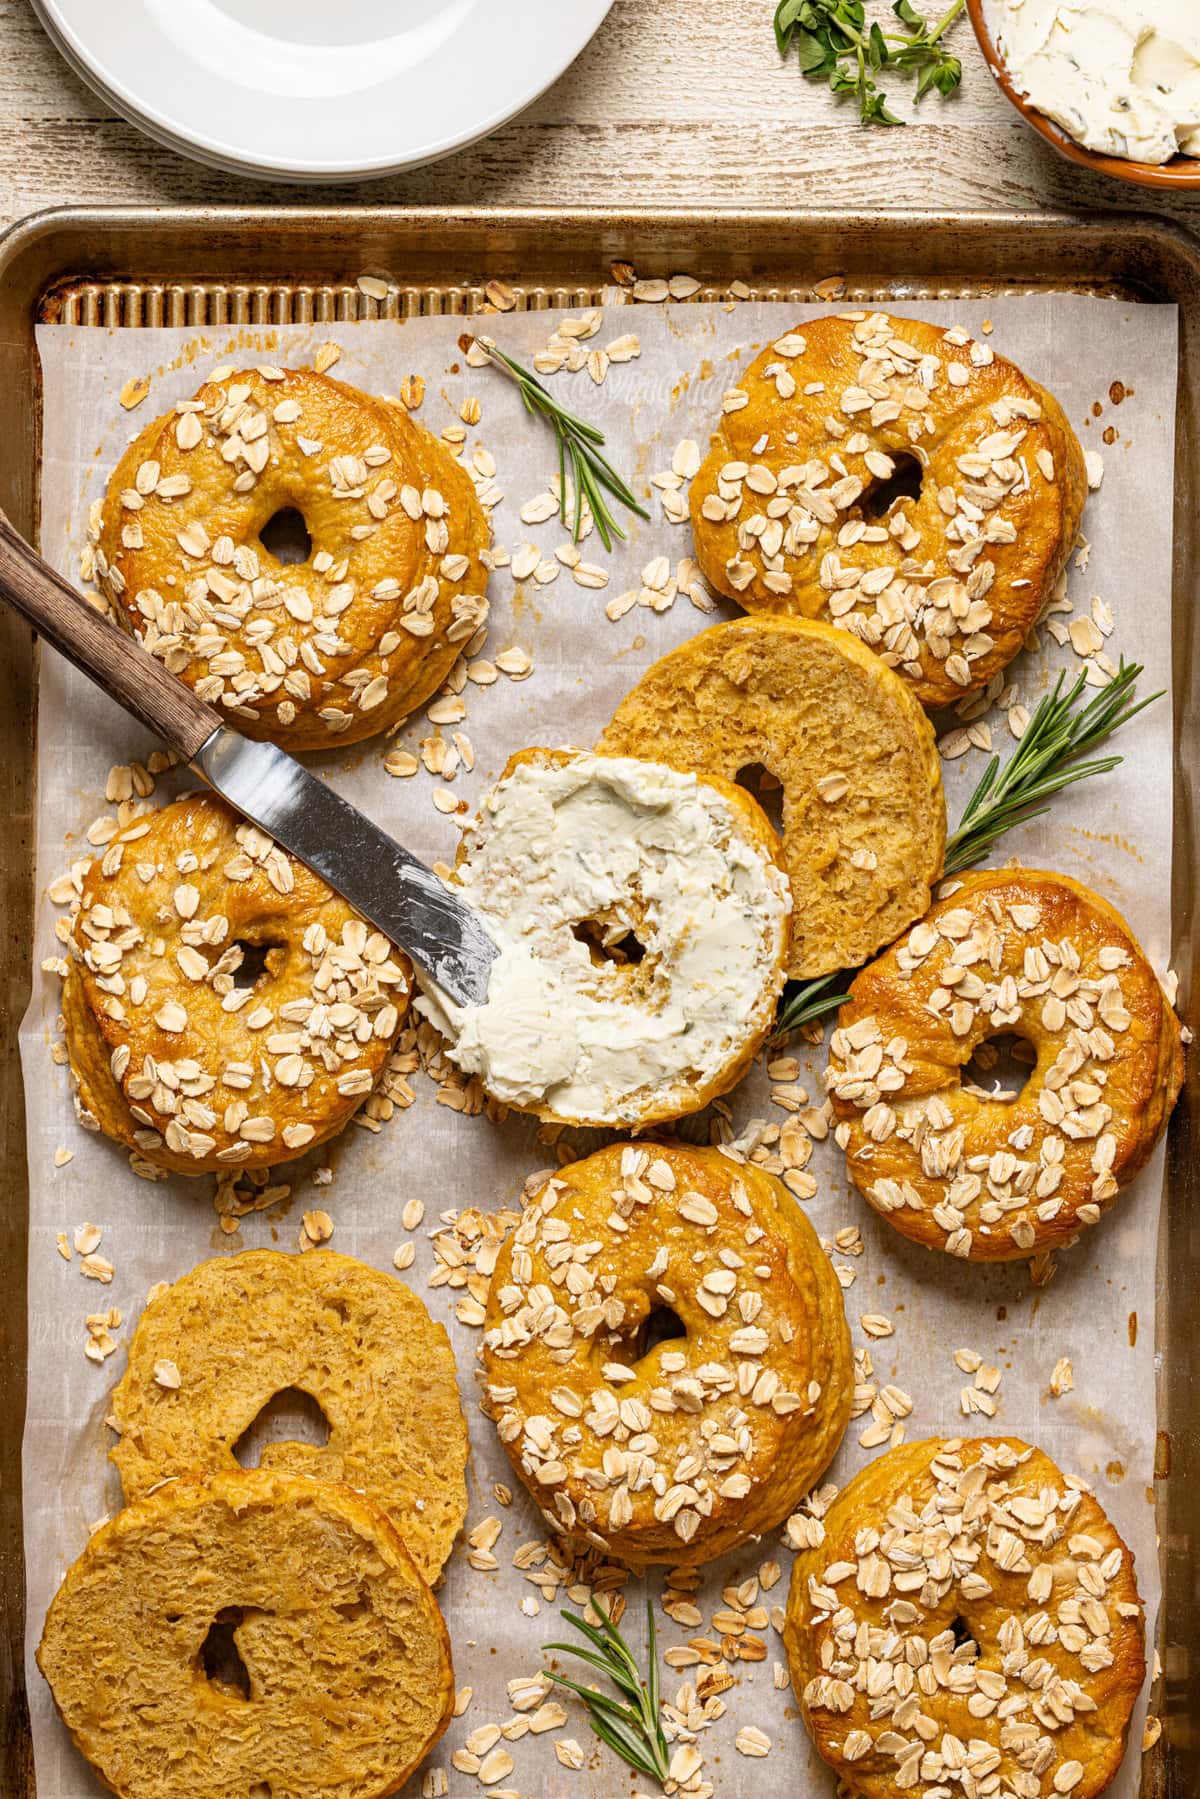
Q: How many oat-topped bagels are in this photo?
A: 6